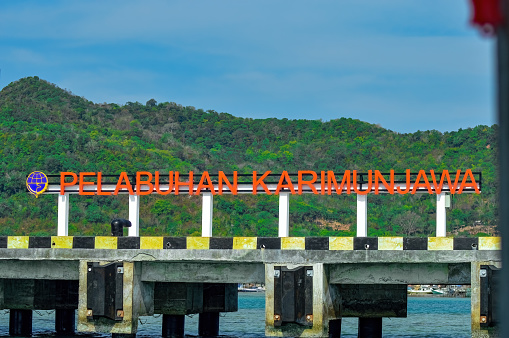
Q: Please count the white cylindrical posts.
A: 6